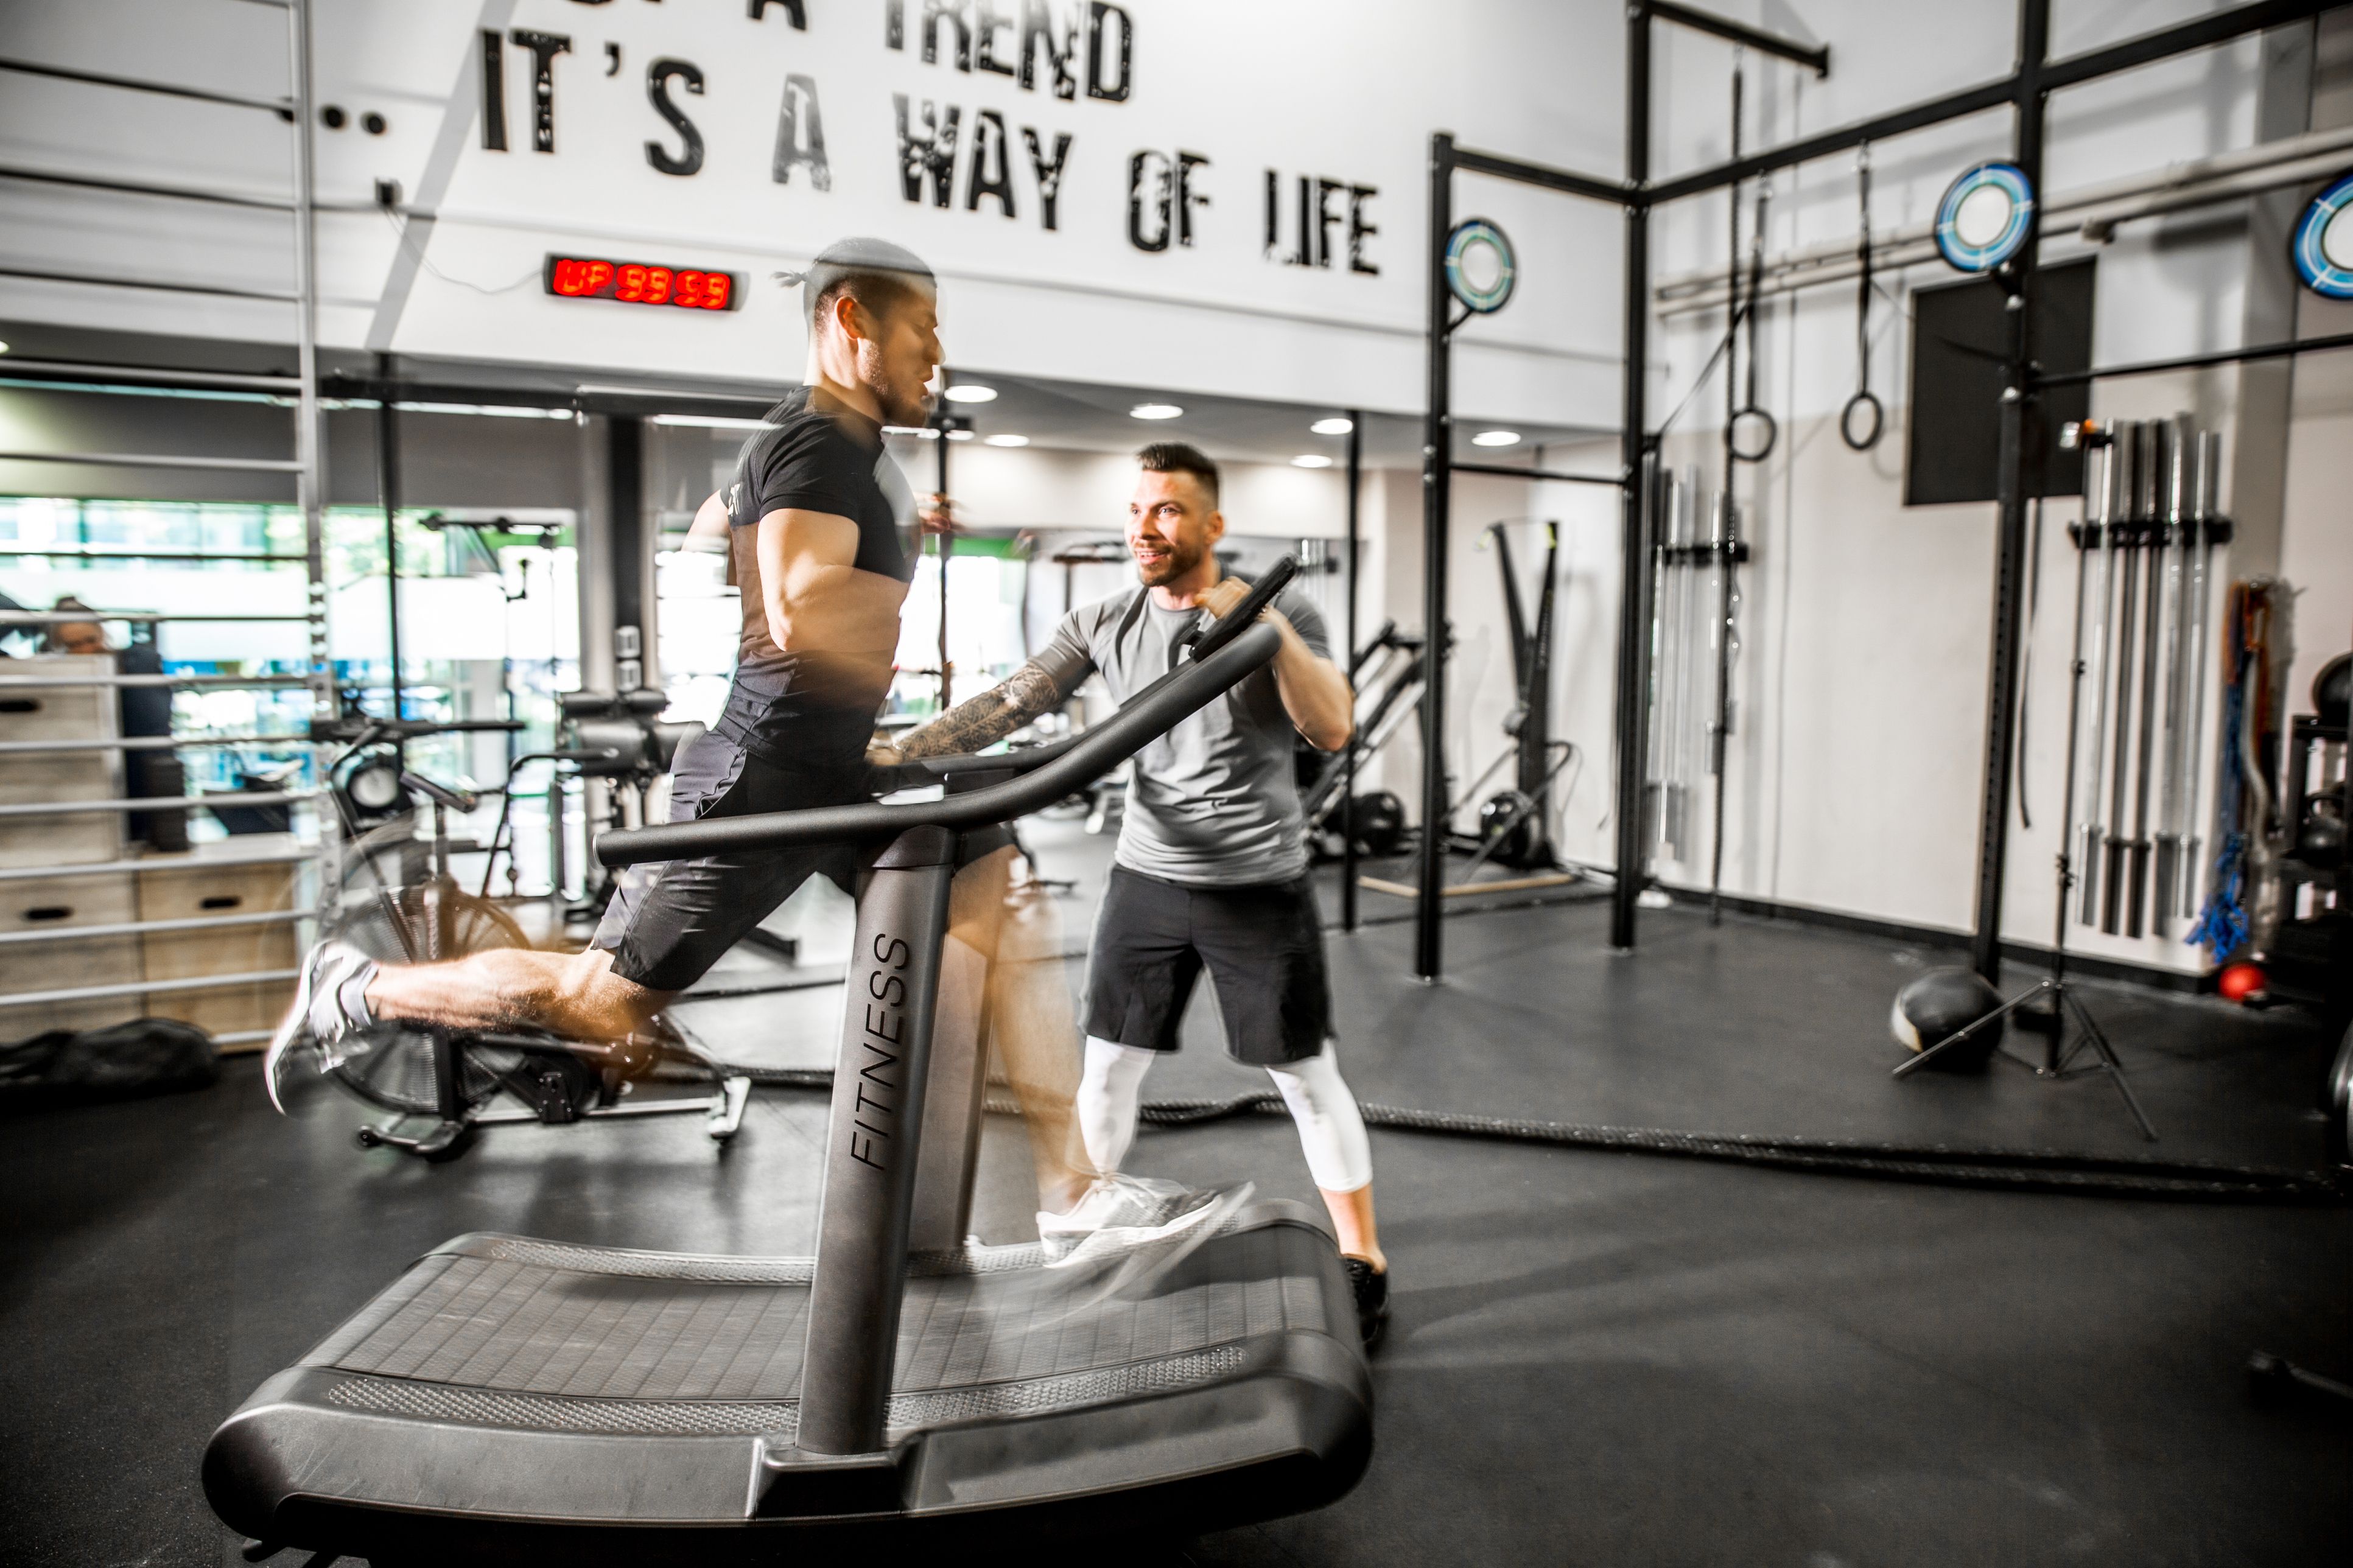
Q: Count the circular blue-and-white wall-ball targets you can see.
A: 3